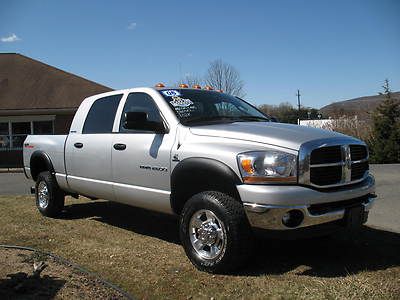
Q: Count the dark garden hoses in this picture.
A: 1